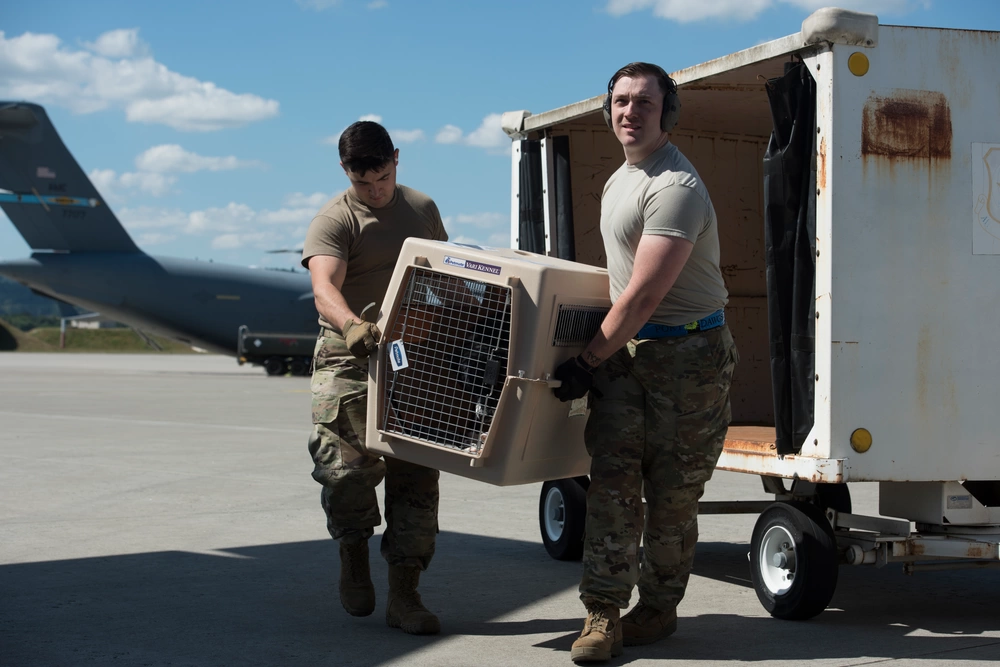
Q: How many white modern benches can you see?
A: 0